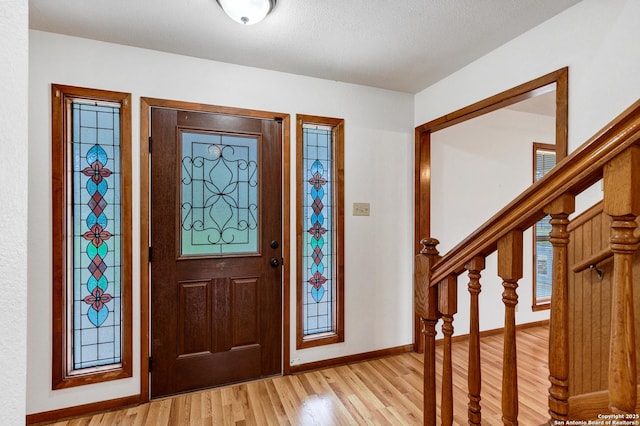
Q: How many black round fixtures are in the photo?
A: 2